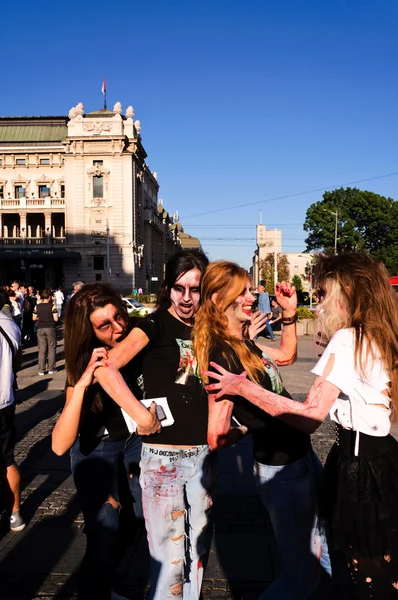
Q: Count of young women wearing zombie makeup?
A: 4